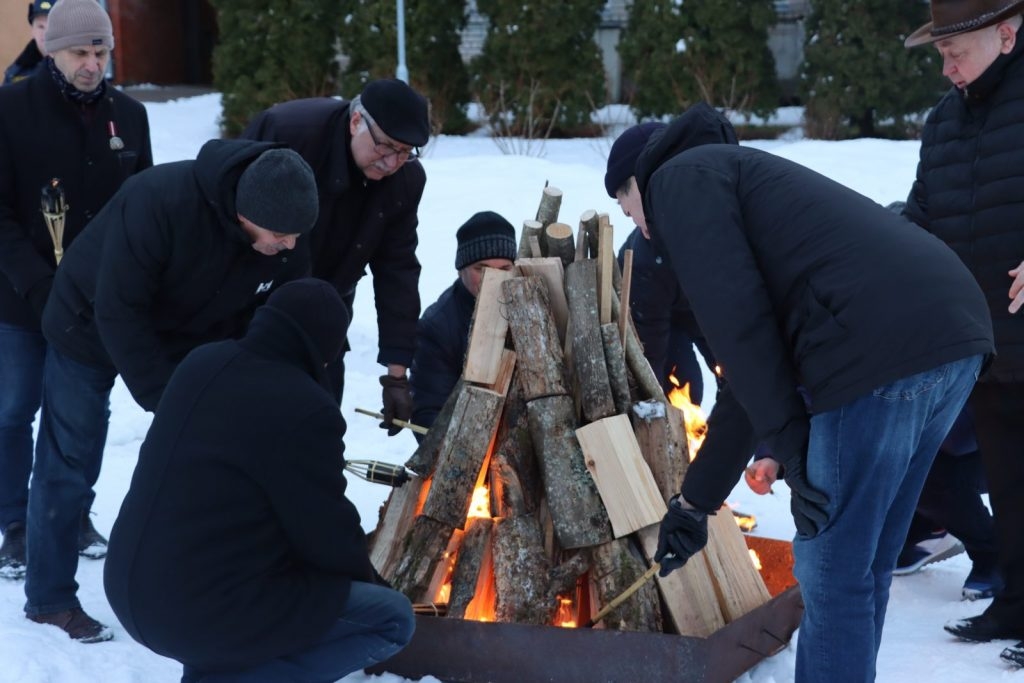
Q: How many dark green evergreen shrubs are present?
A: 5